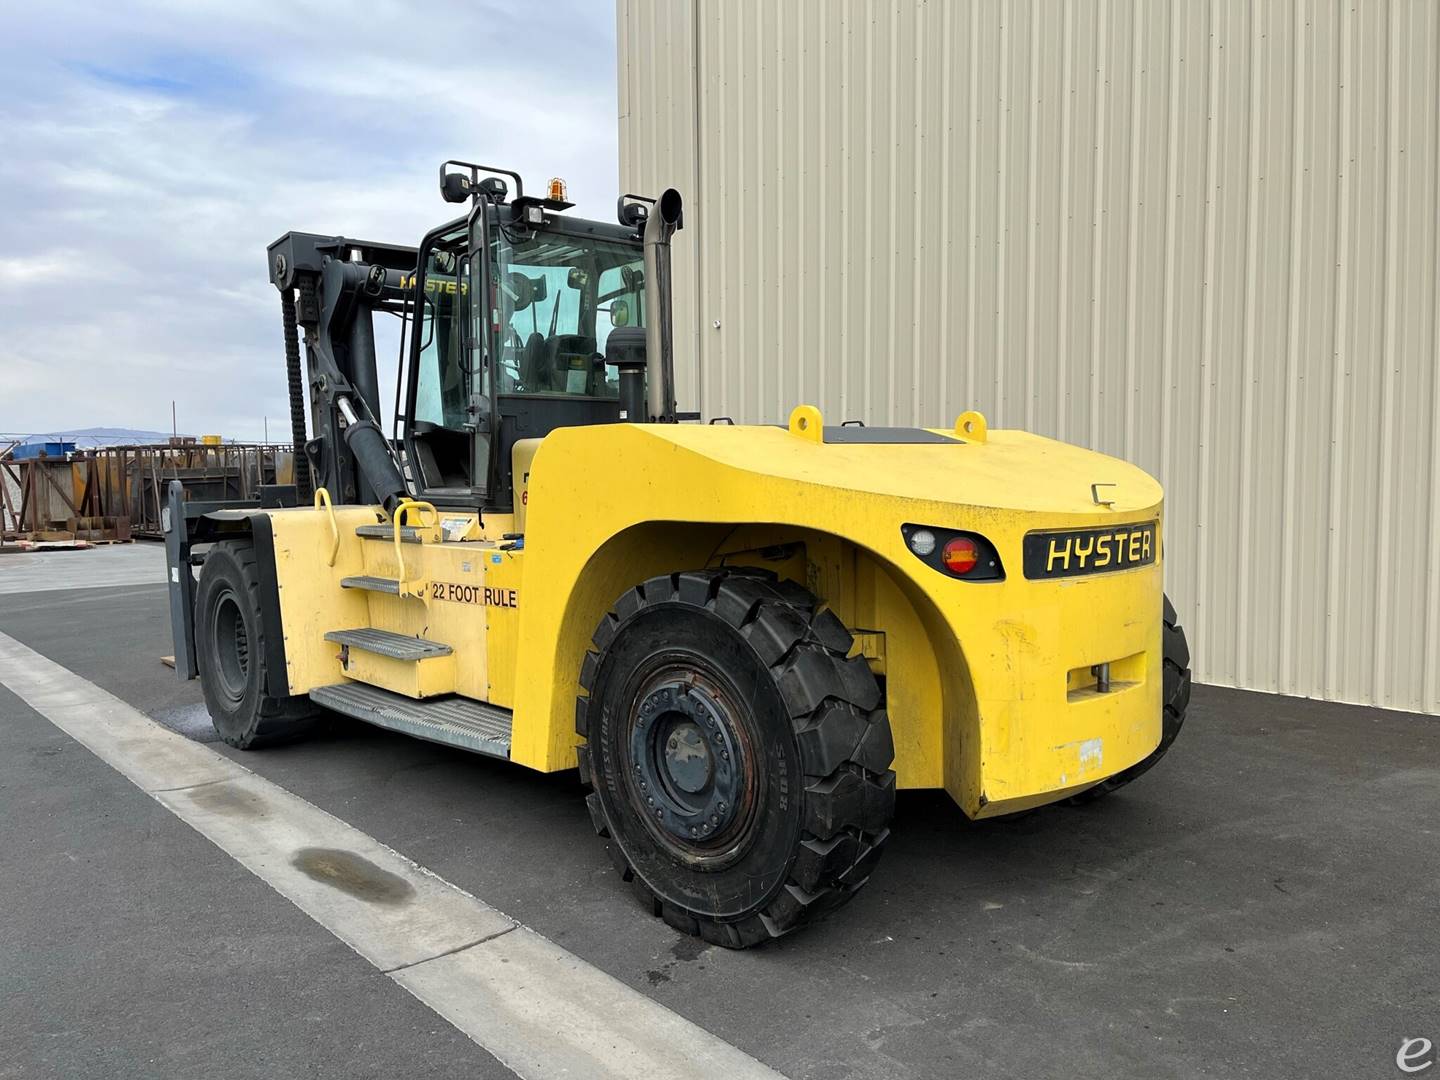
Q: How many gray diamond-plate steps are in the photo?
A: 4